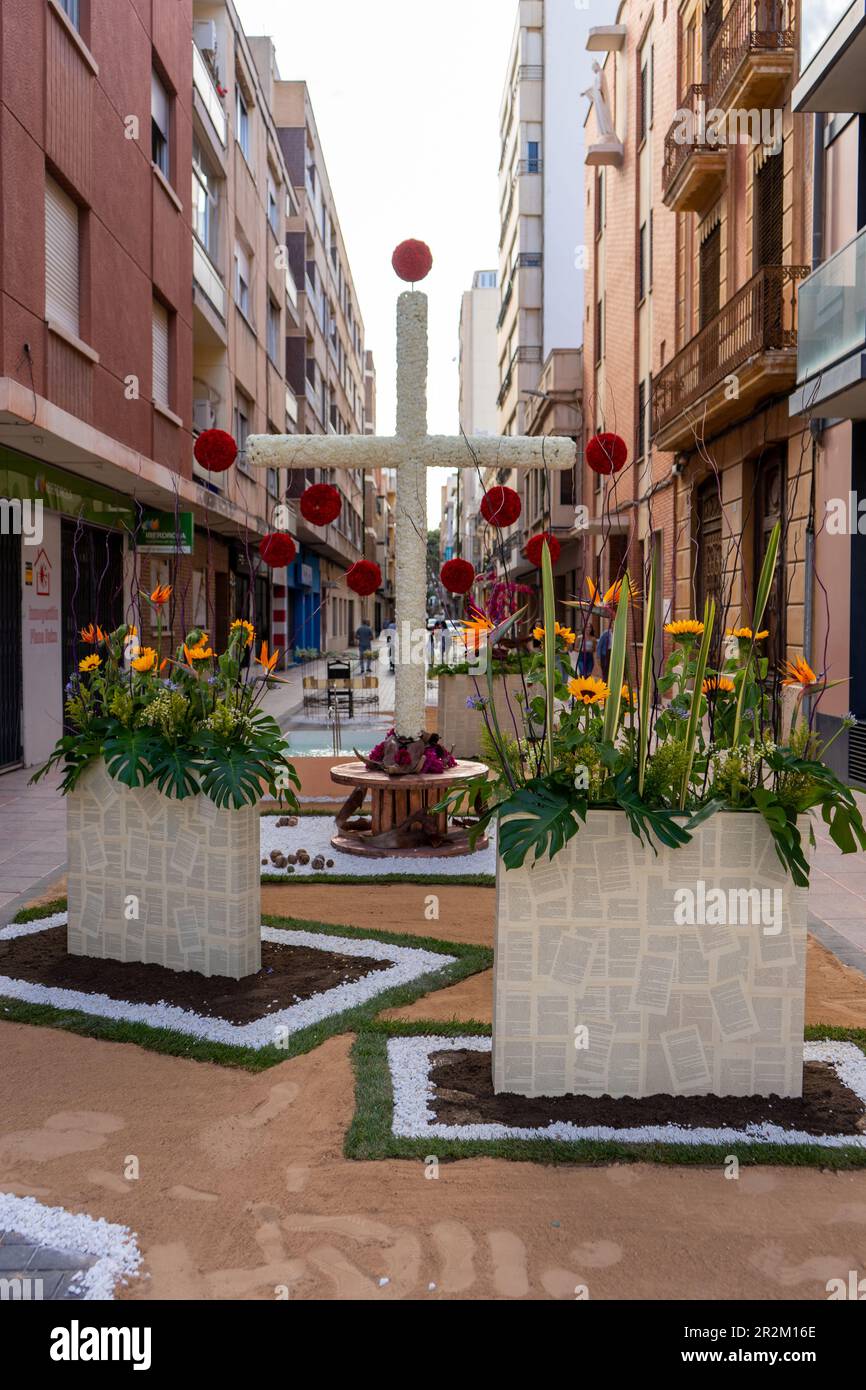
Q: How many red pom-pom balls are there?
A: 9